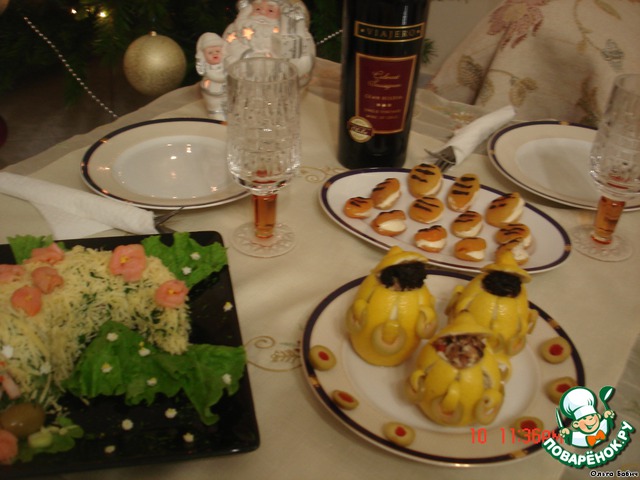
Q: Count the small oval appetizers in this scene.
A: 12